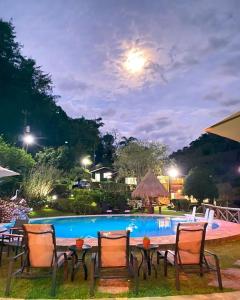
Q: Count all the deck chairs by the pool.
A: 3